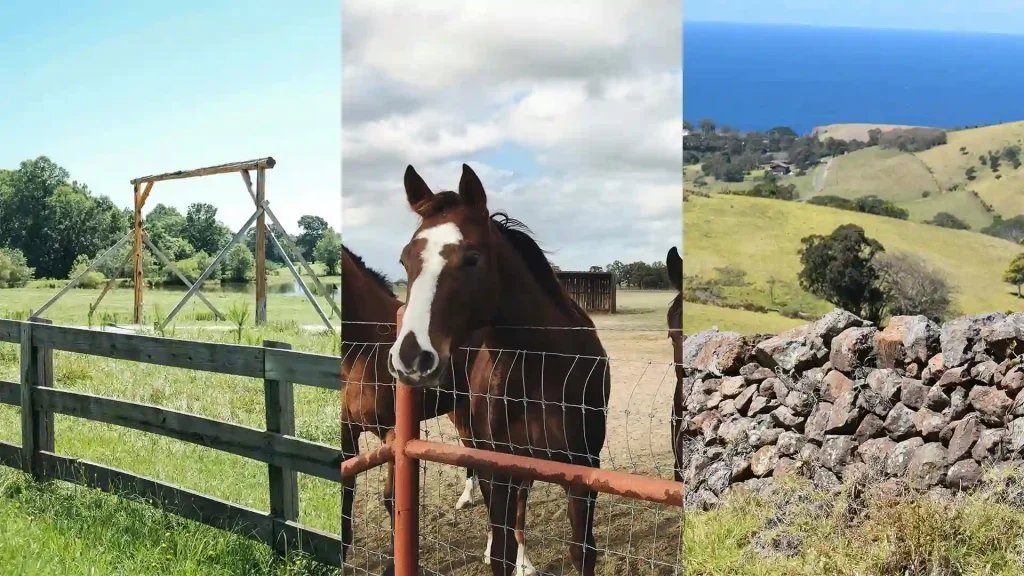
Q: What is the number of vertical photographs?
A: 3